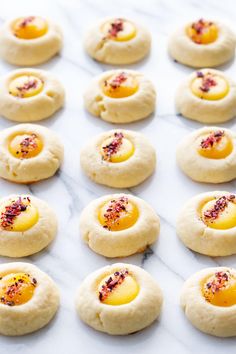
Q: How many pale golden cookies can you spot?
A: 15